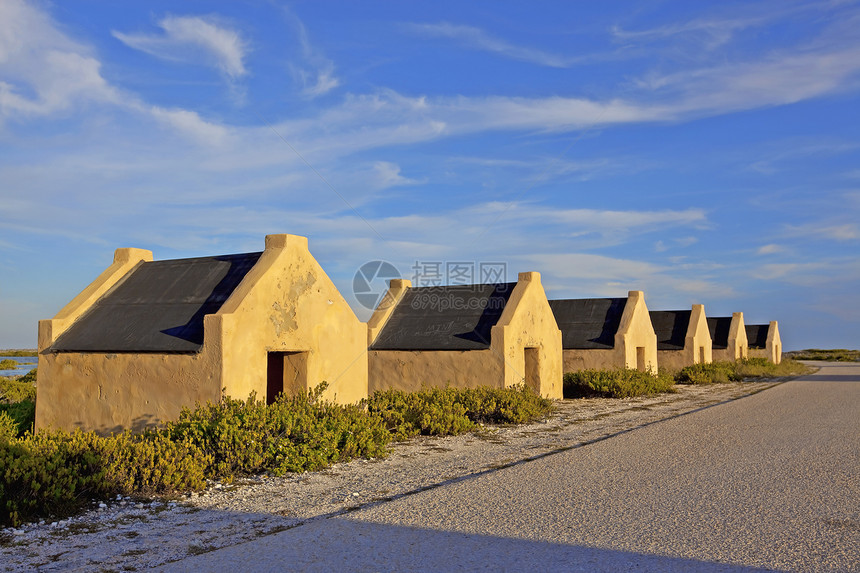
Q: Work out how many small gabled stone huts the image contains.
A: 6